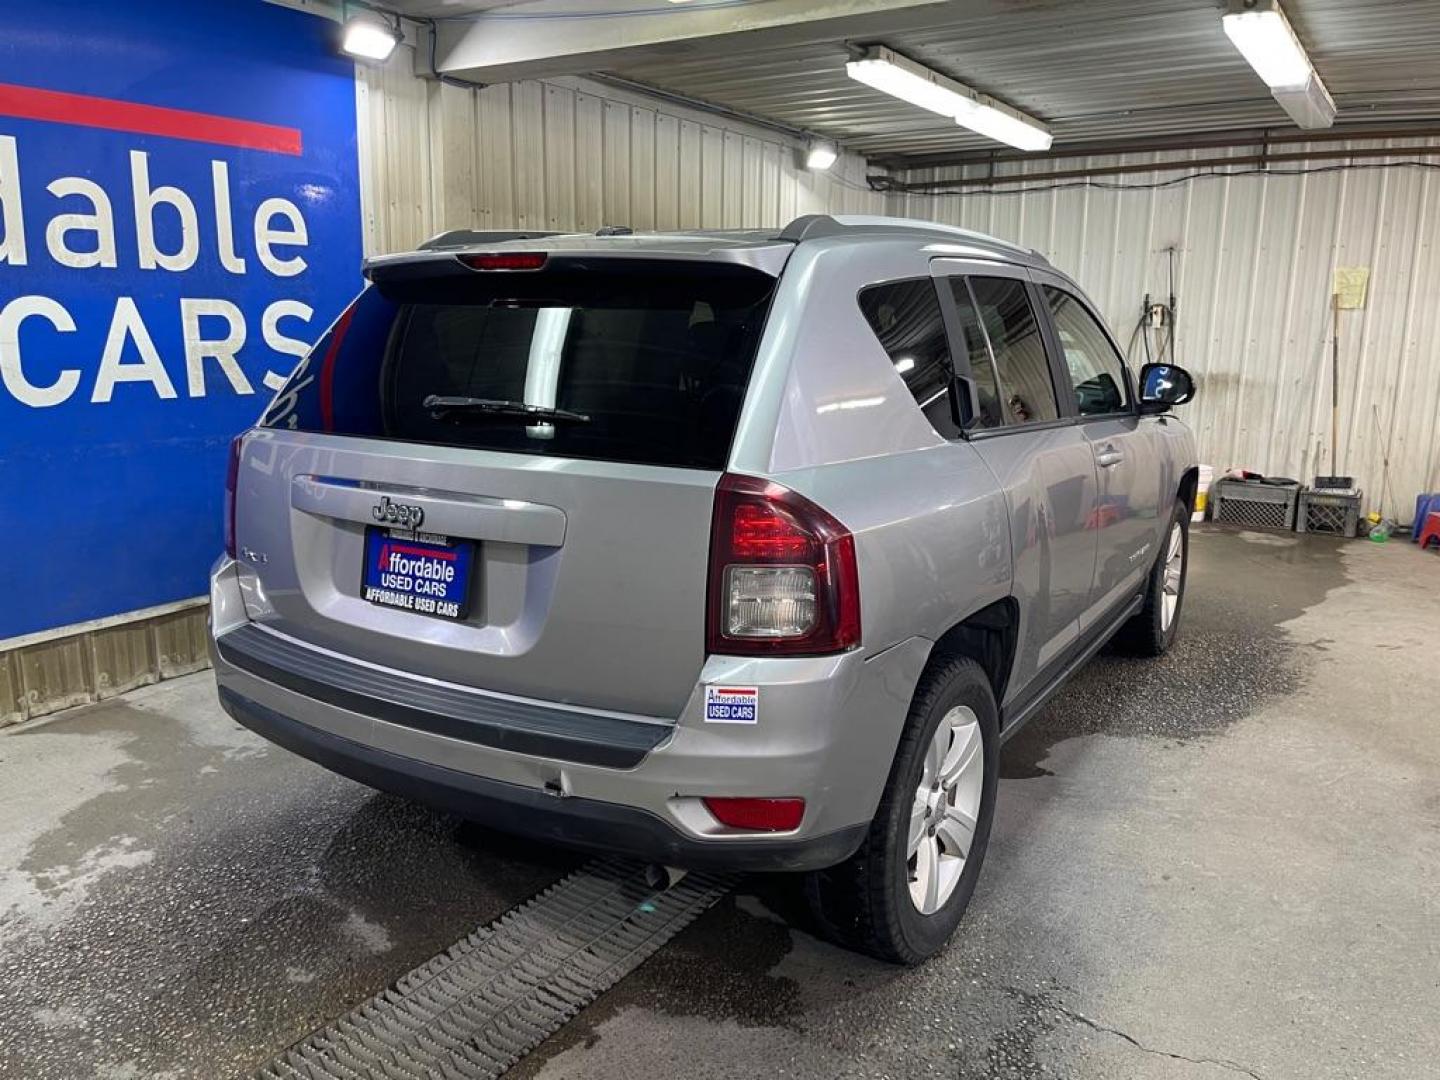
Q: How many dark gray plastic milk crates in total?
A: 2